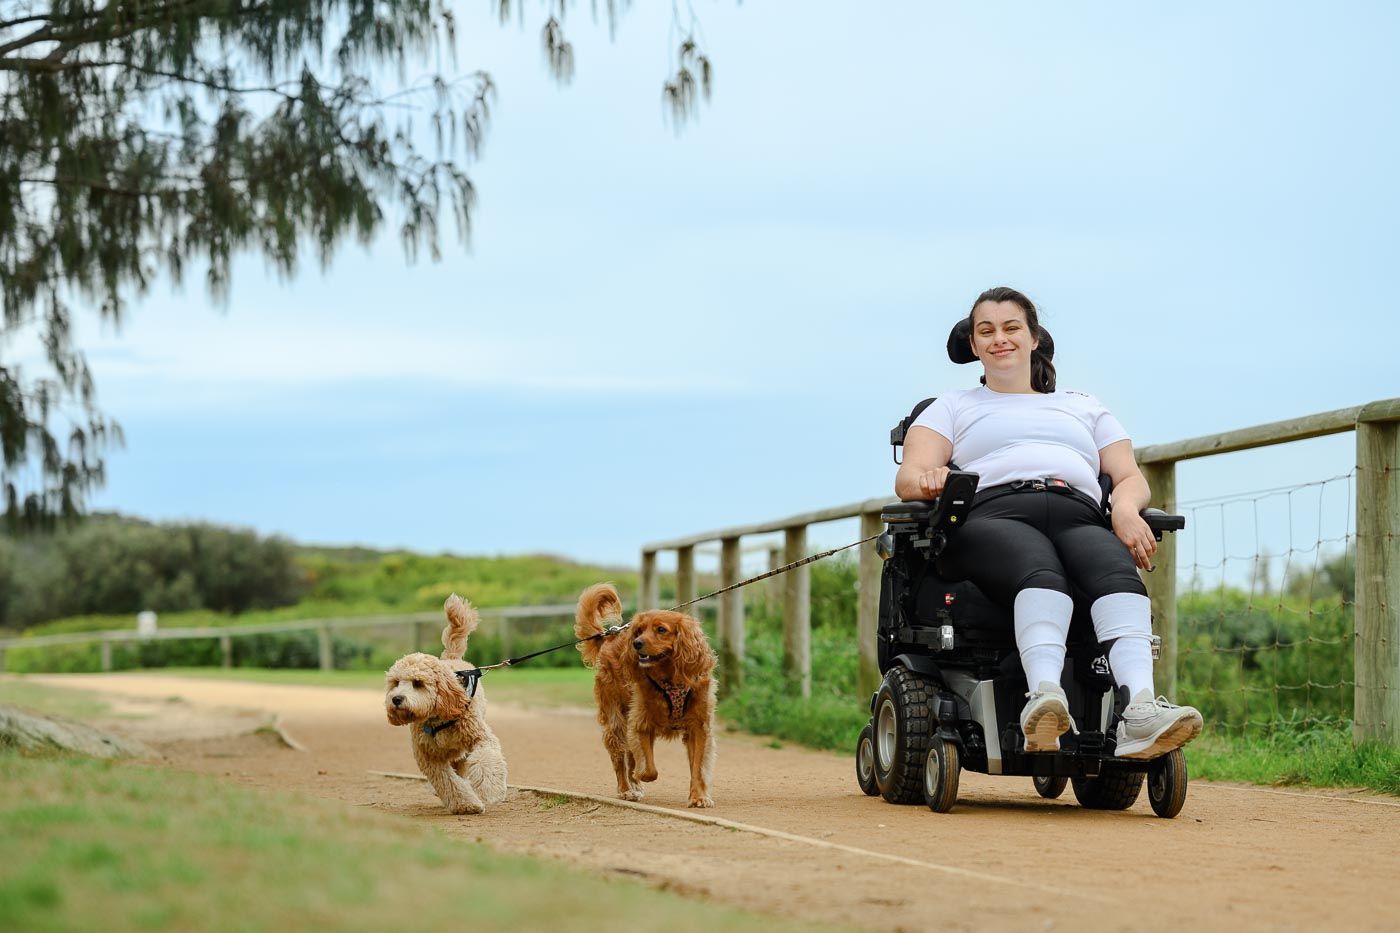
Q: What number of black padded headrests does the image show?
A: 1